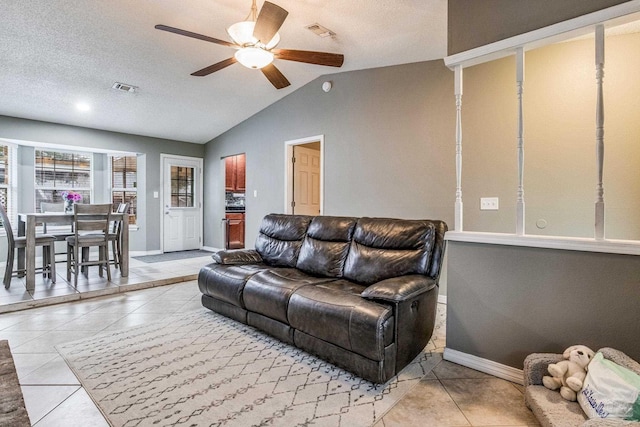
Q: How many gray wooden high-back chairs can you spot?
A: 4